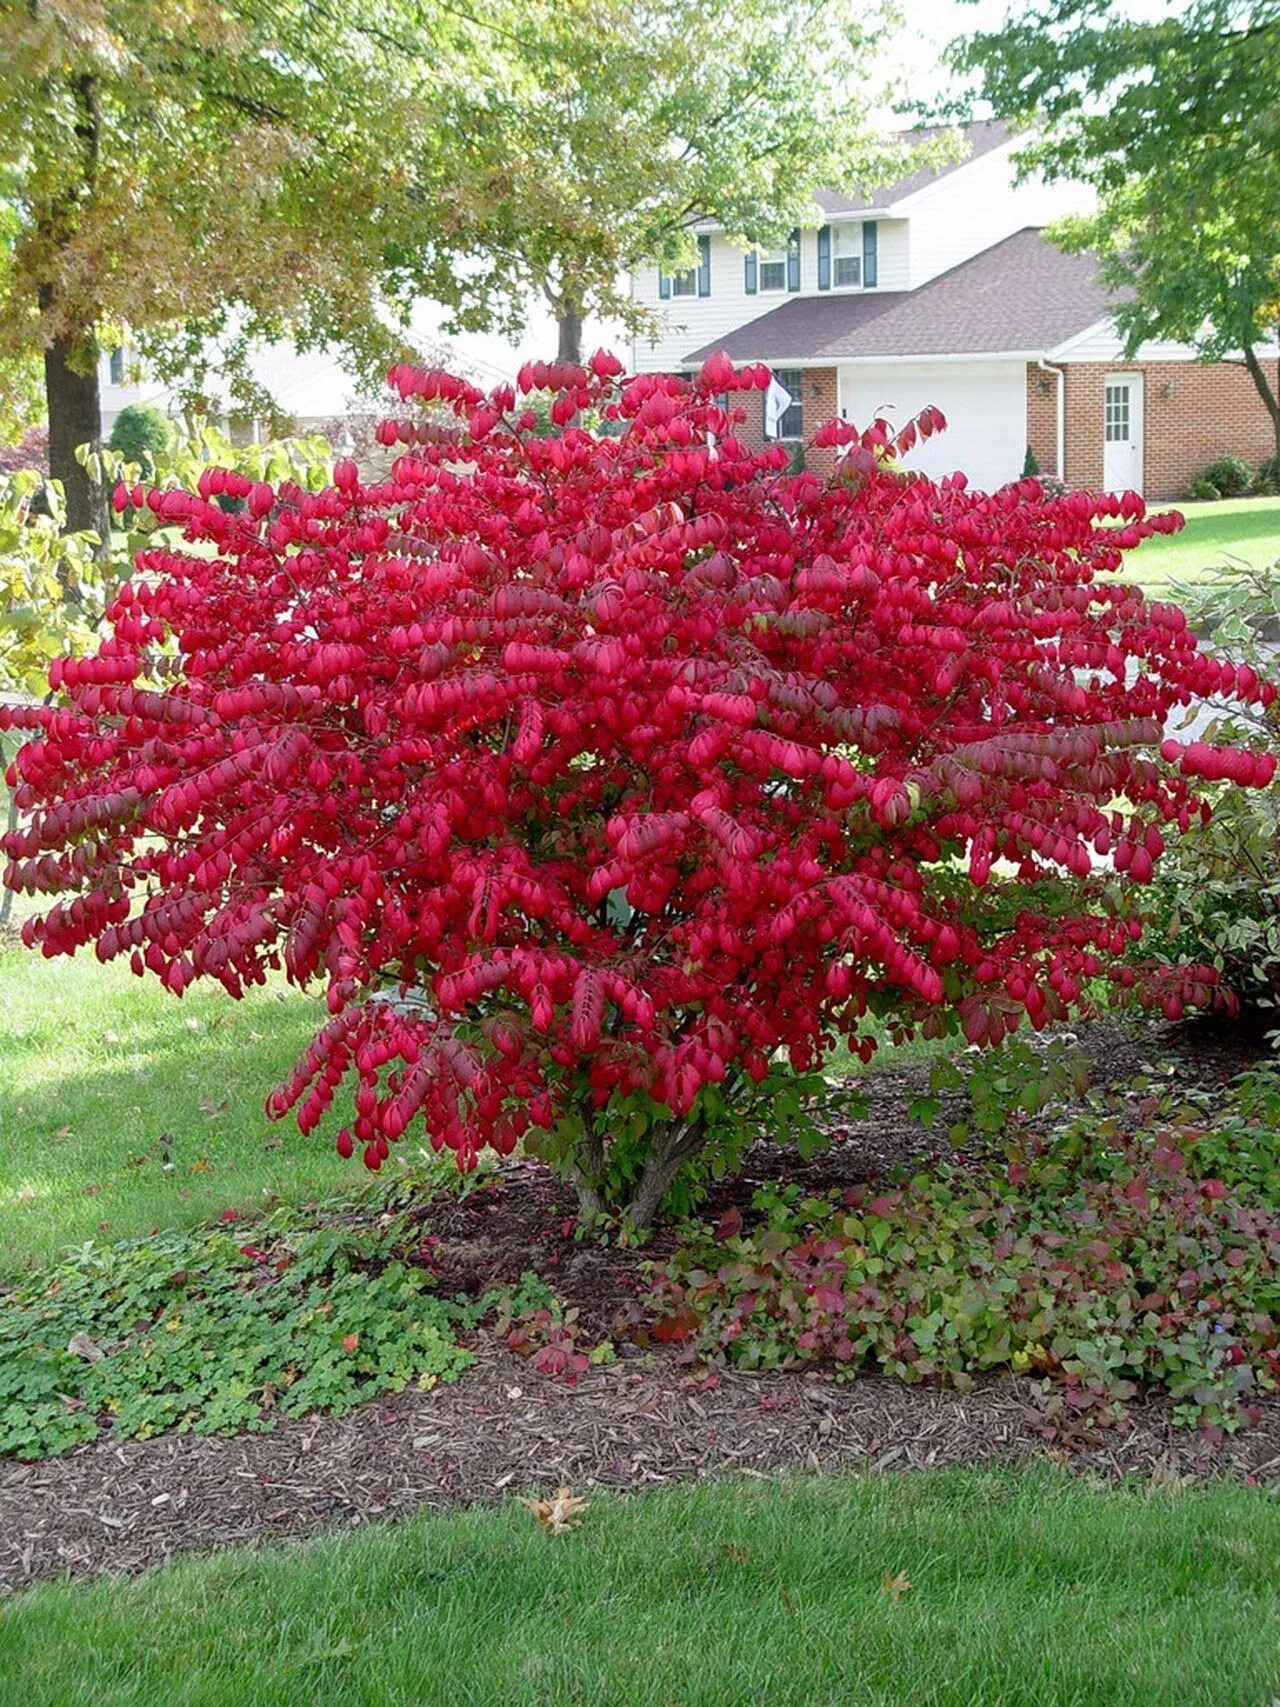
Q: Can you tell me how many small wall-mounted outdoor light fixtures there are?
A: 3